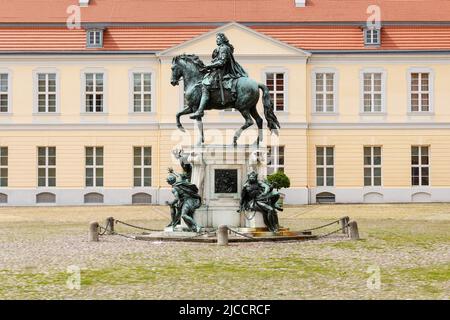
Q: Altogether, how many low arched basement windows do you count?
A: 7